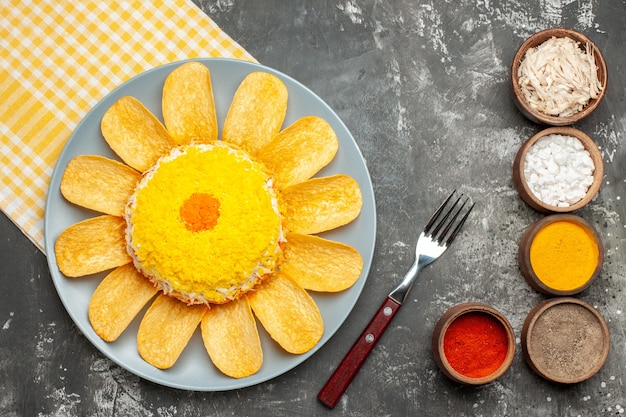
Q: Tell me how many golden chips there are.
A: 12